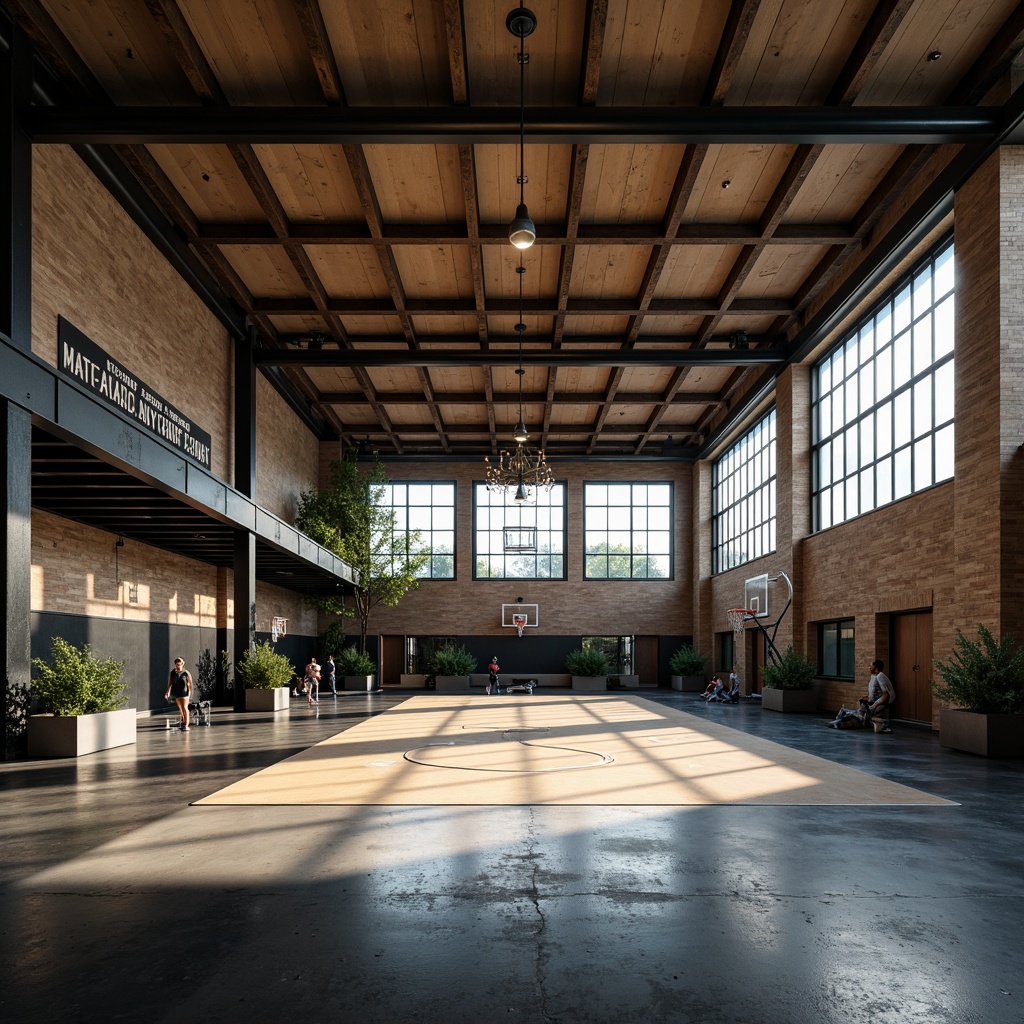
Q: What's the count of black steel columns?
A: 2